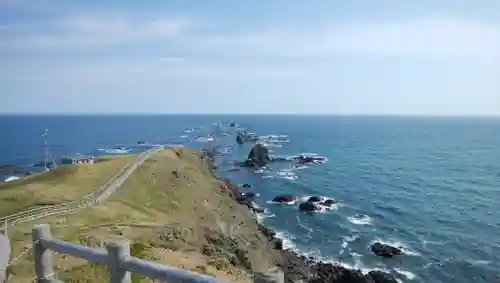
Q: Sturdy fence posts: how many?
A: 3